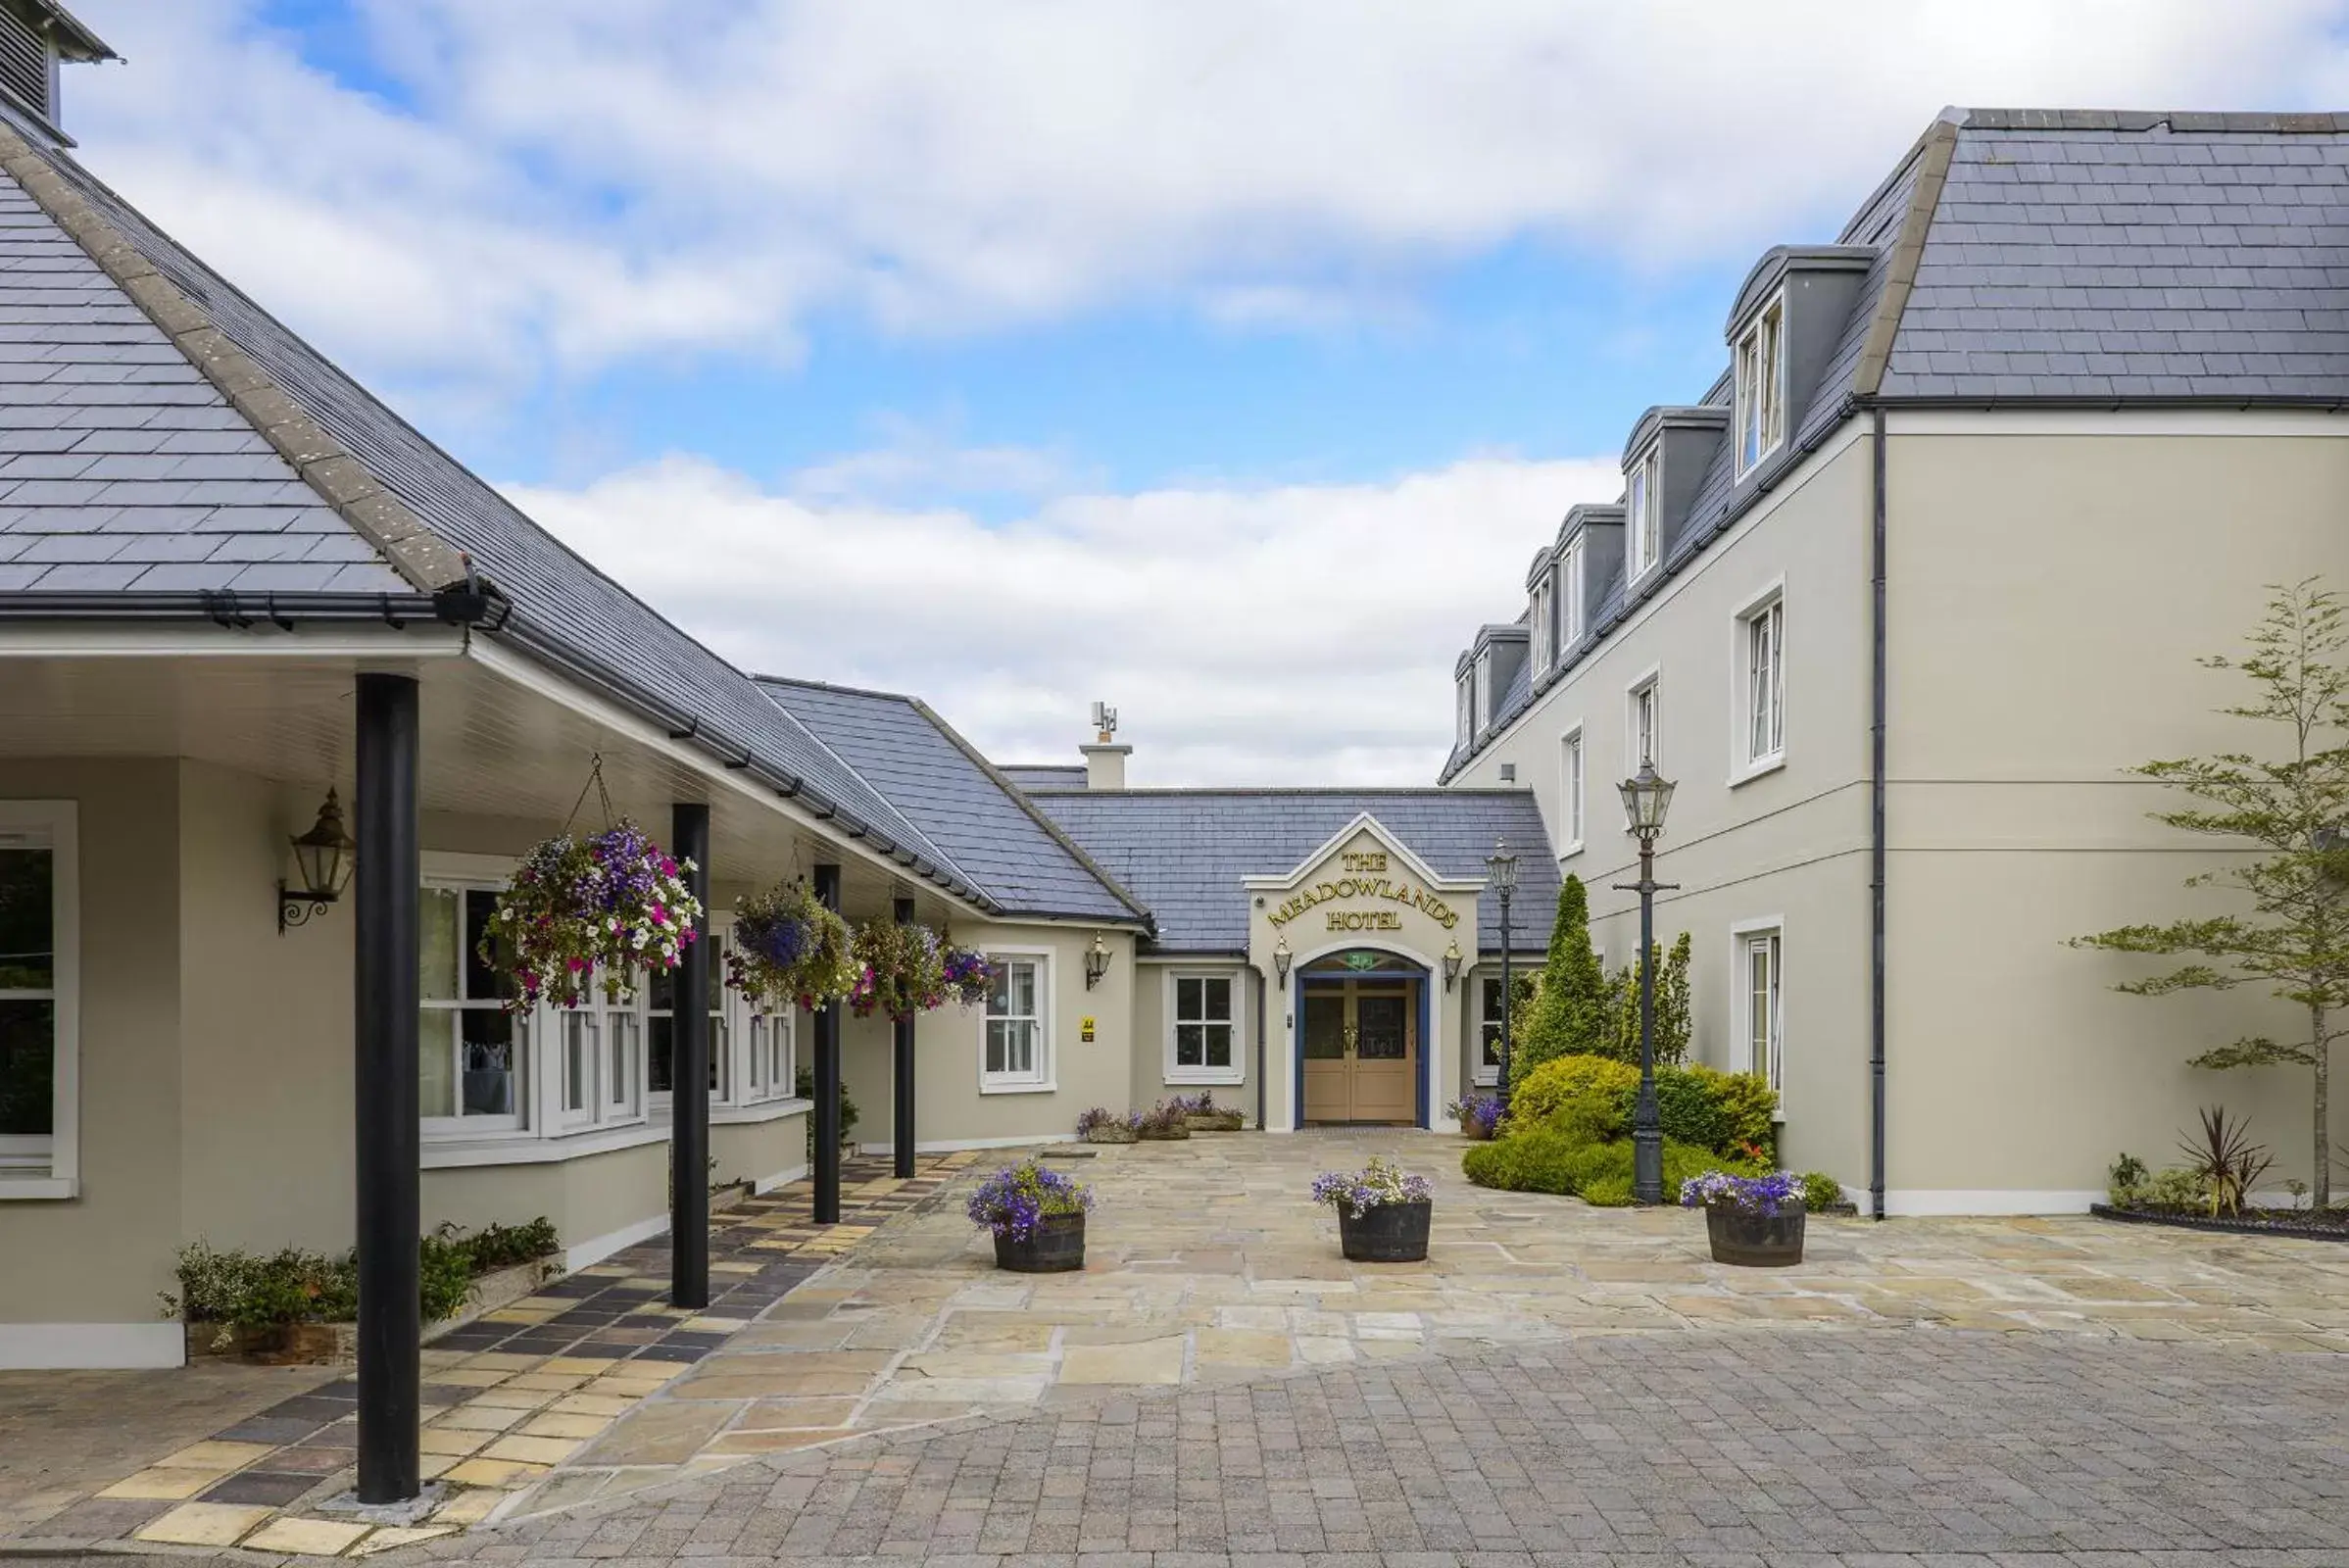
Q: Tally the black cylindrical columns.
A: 4